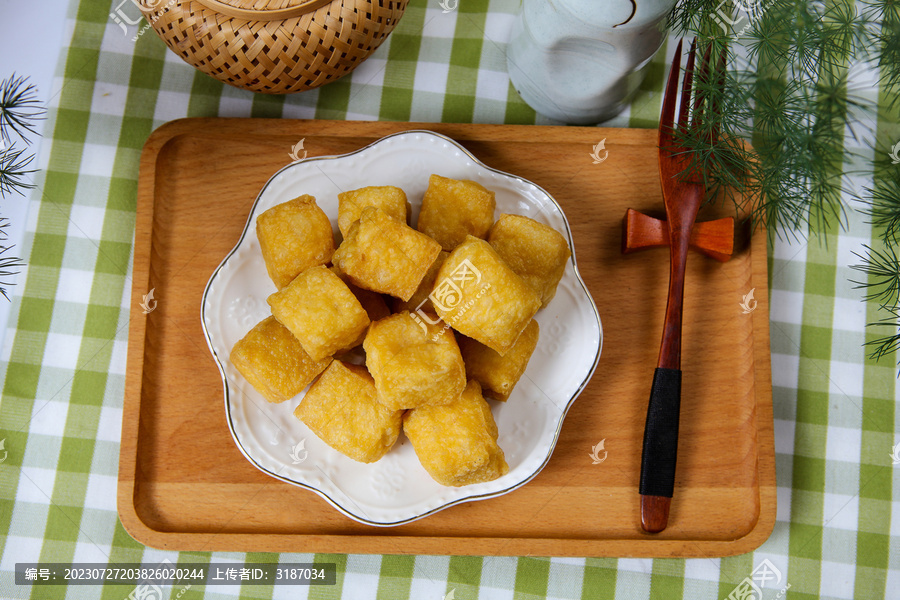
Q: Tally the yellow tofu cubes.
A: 14